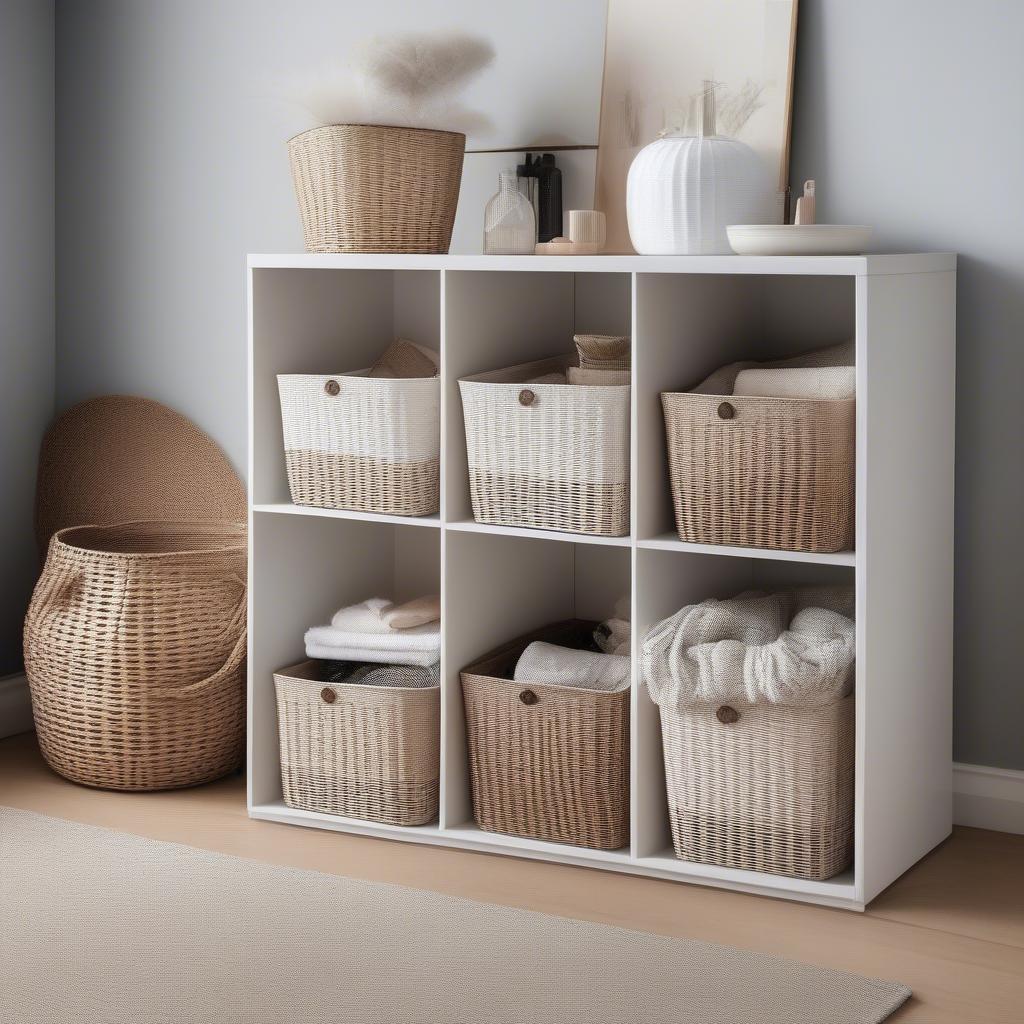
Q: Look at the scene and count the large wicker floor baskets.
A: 1